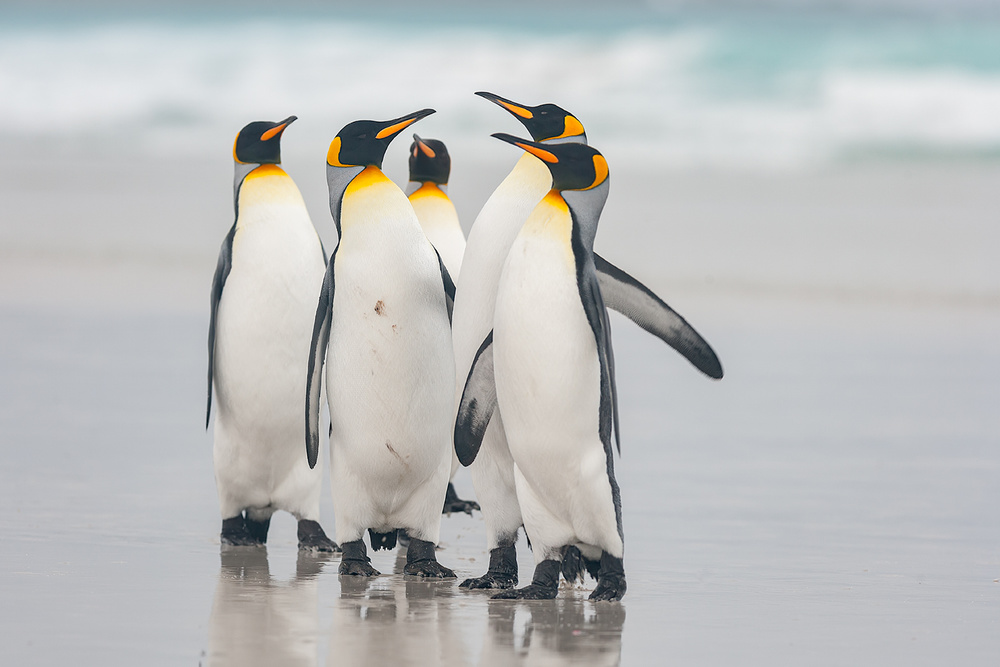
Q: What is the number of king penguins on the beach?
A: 5